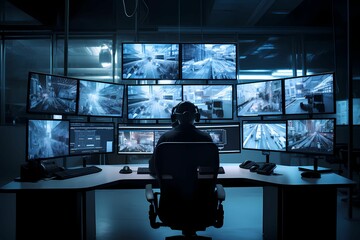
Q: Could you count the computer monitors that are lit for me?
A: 14